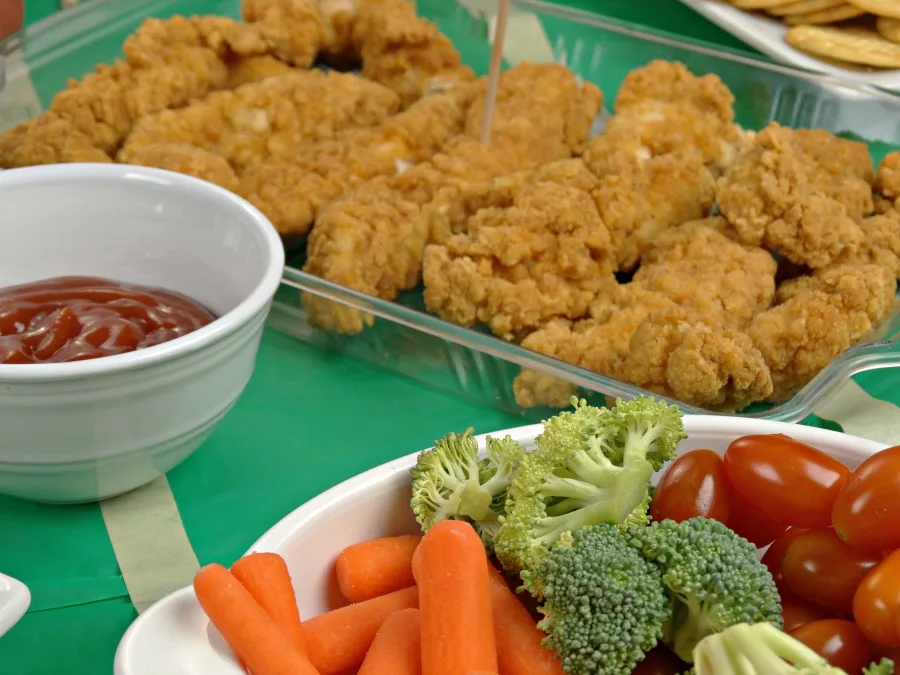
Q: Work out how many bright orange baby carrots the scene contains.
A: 7